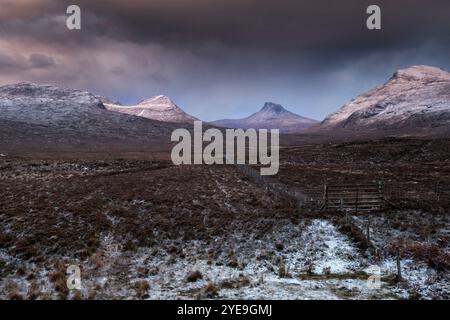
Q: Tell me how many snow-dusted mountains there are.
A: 4